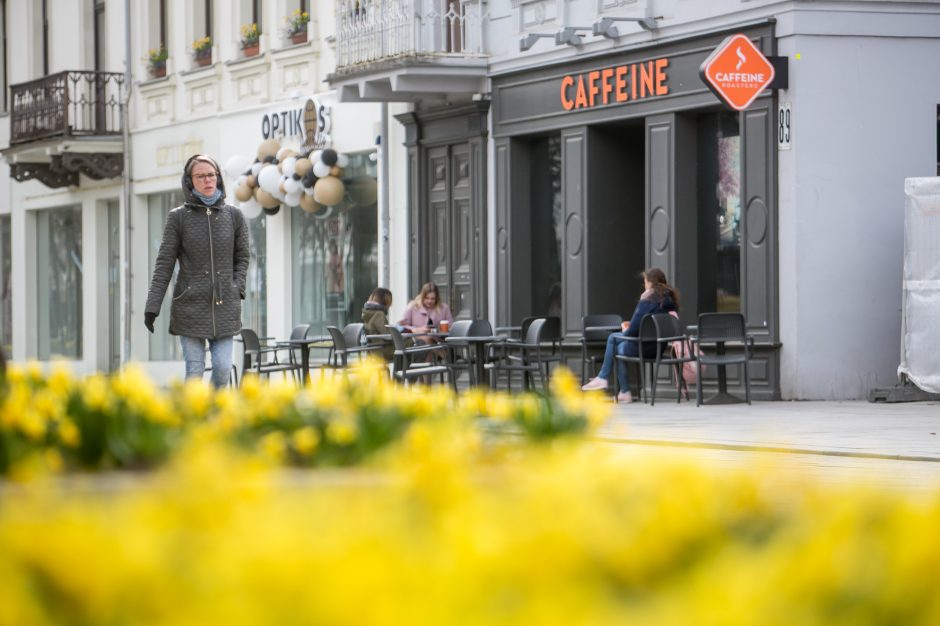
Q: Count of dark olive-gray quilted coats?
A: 1